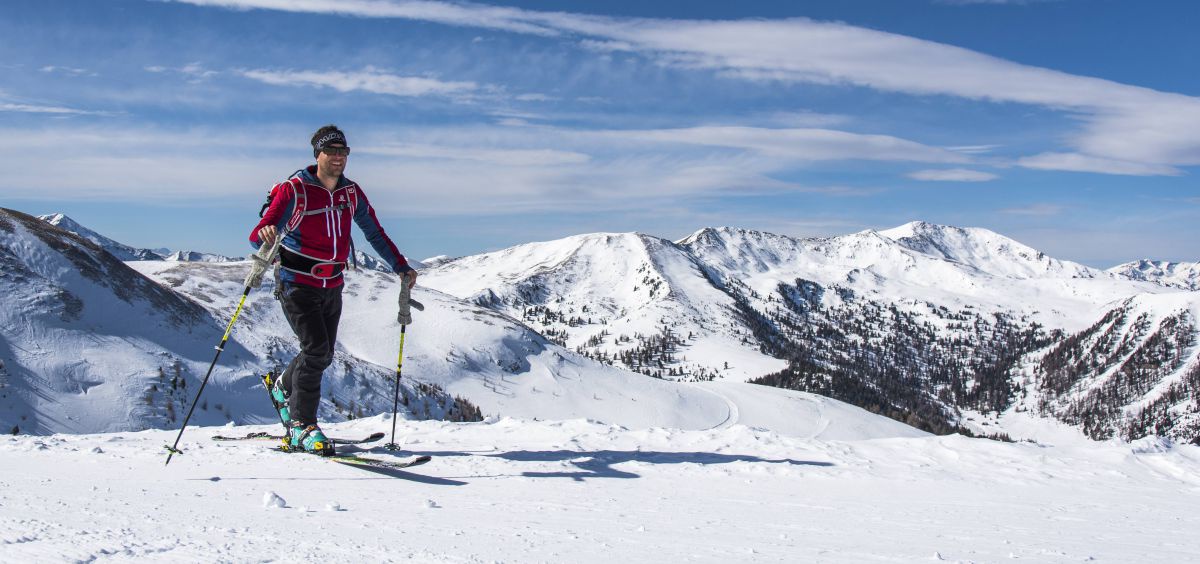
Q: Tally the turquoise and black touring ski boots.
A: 2